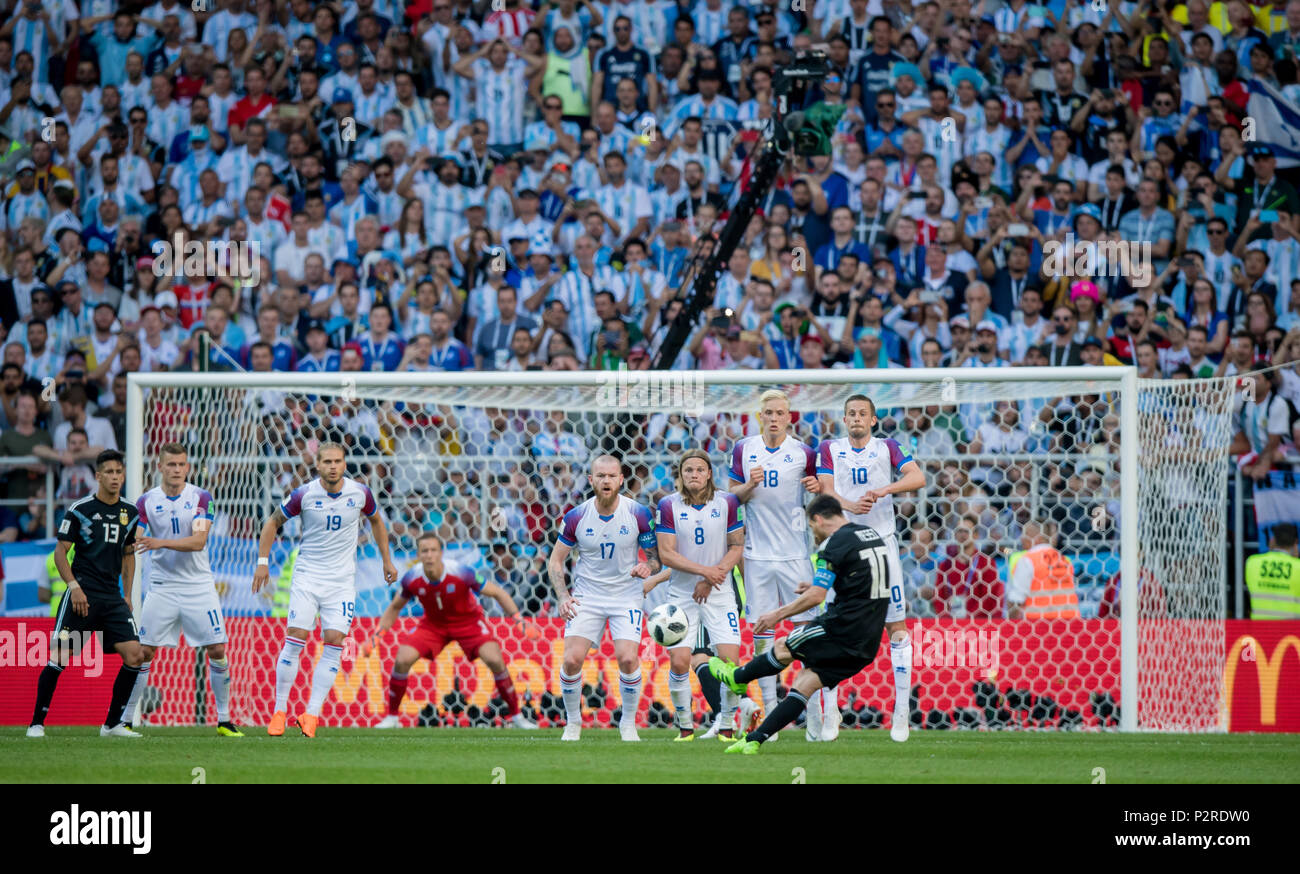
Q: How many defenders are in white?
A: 6